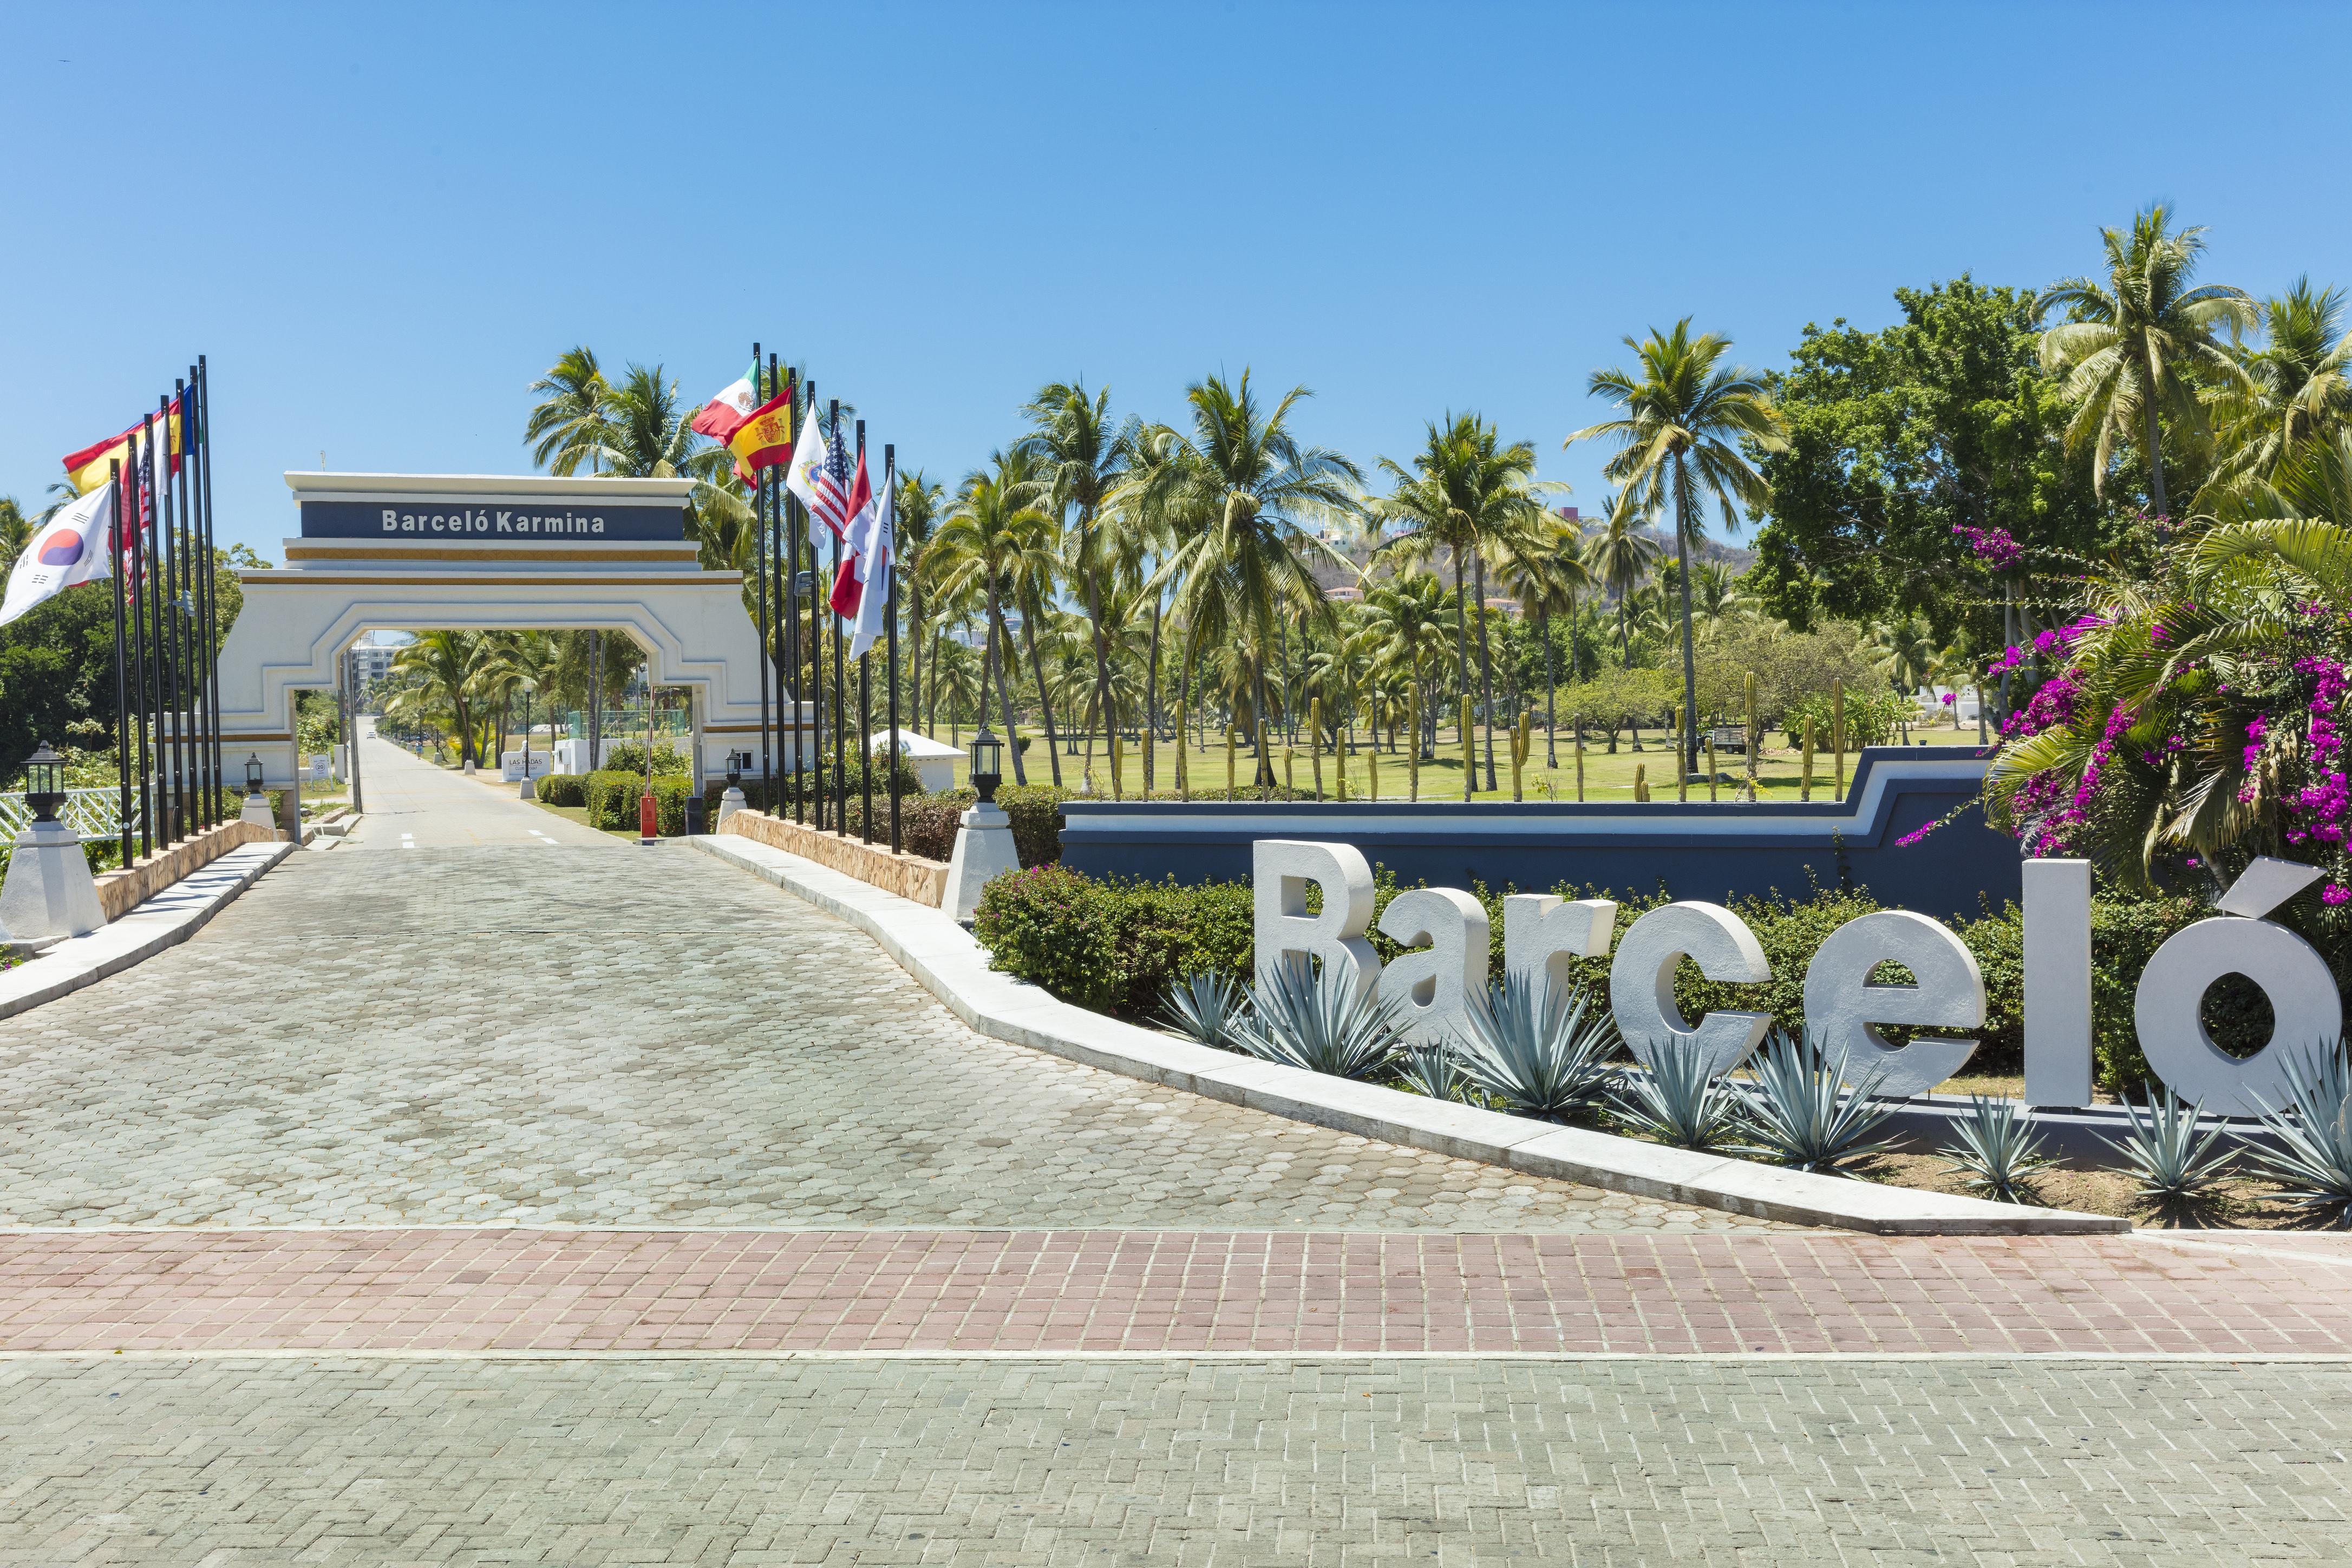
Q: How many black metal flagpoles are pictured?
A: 14